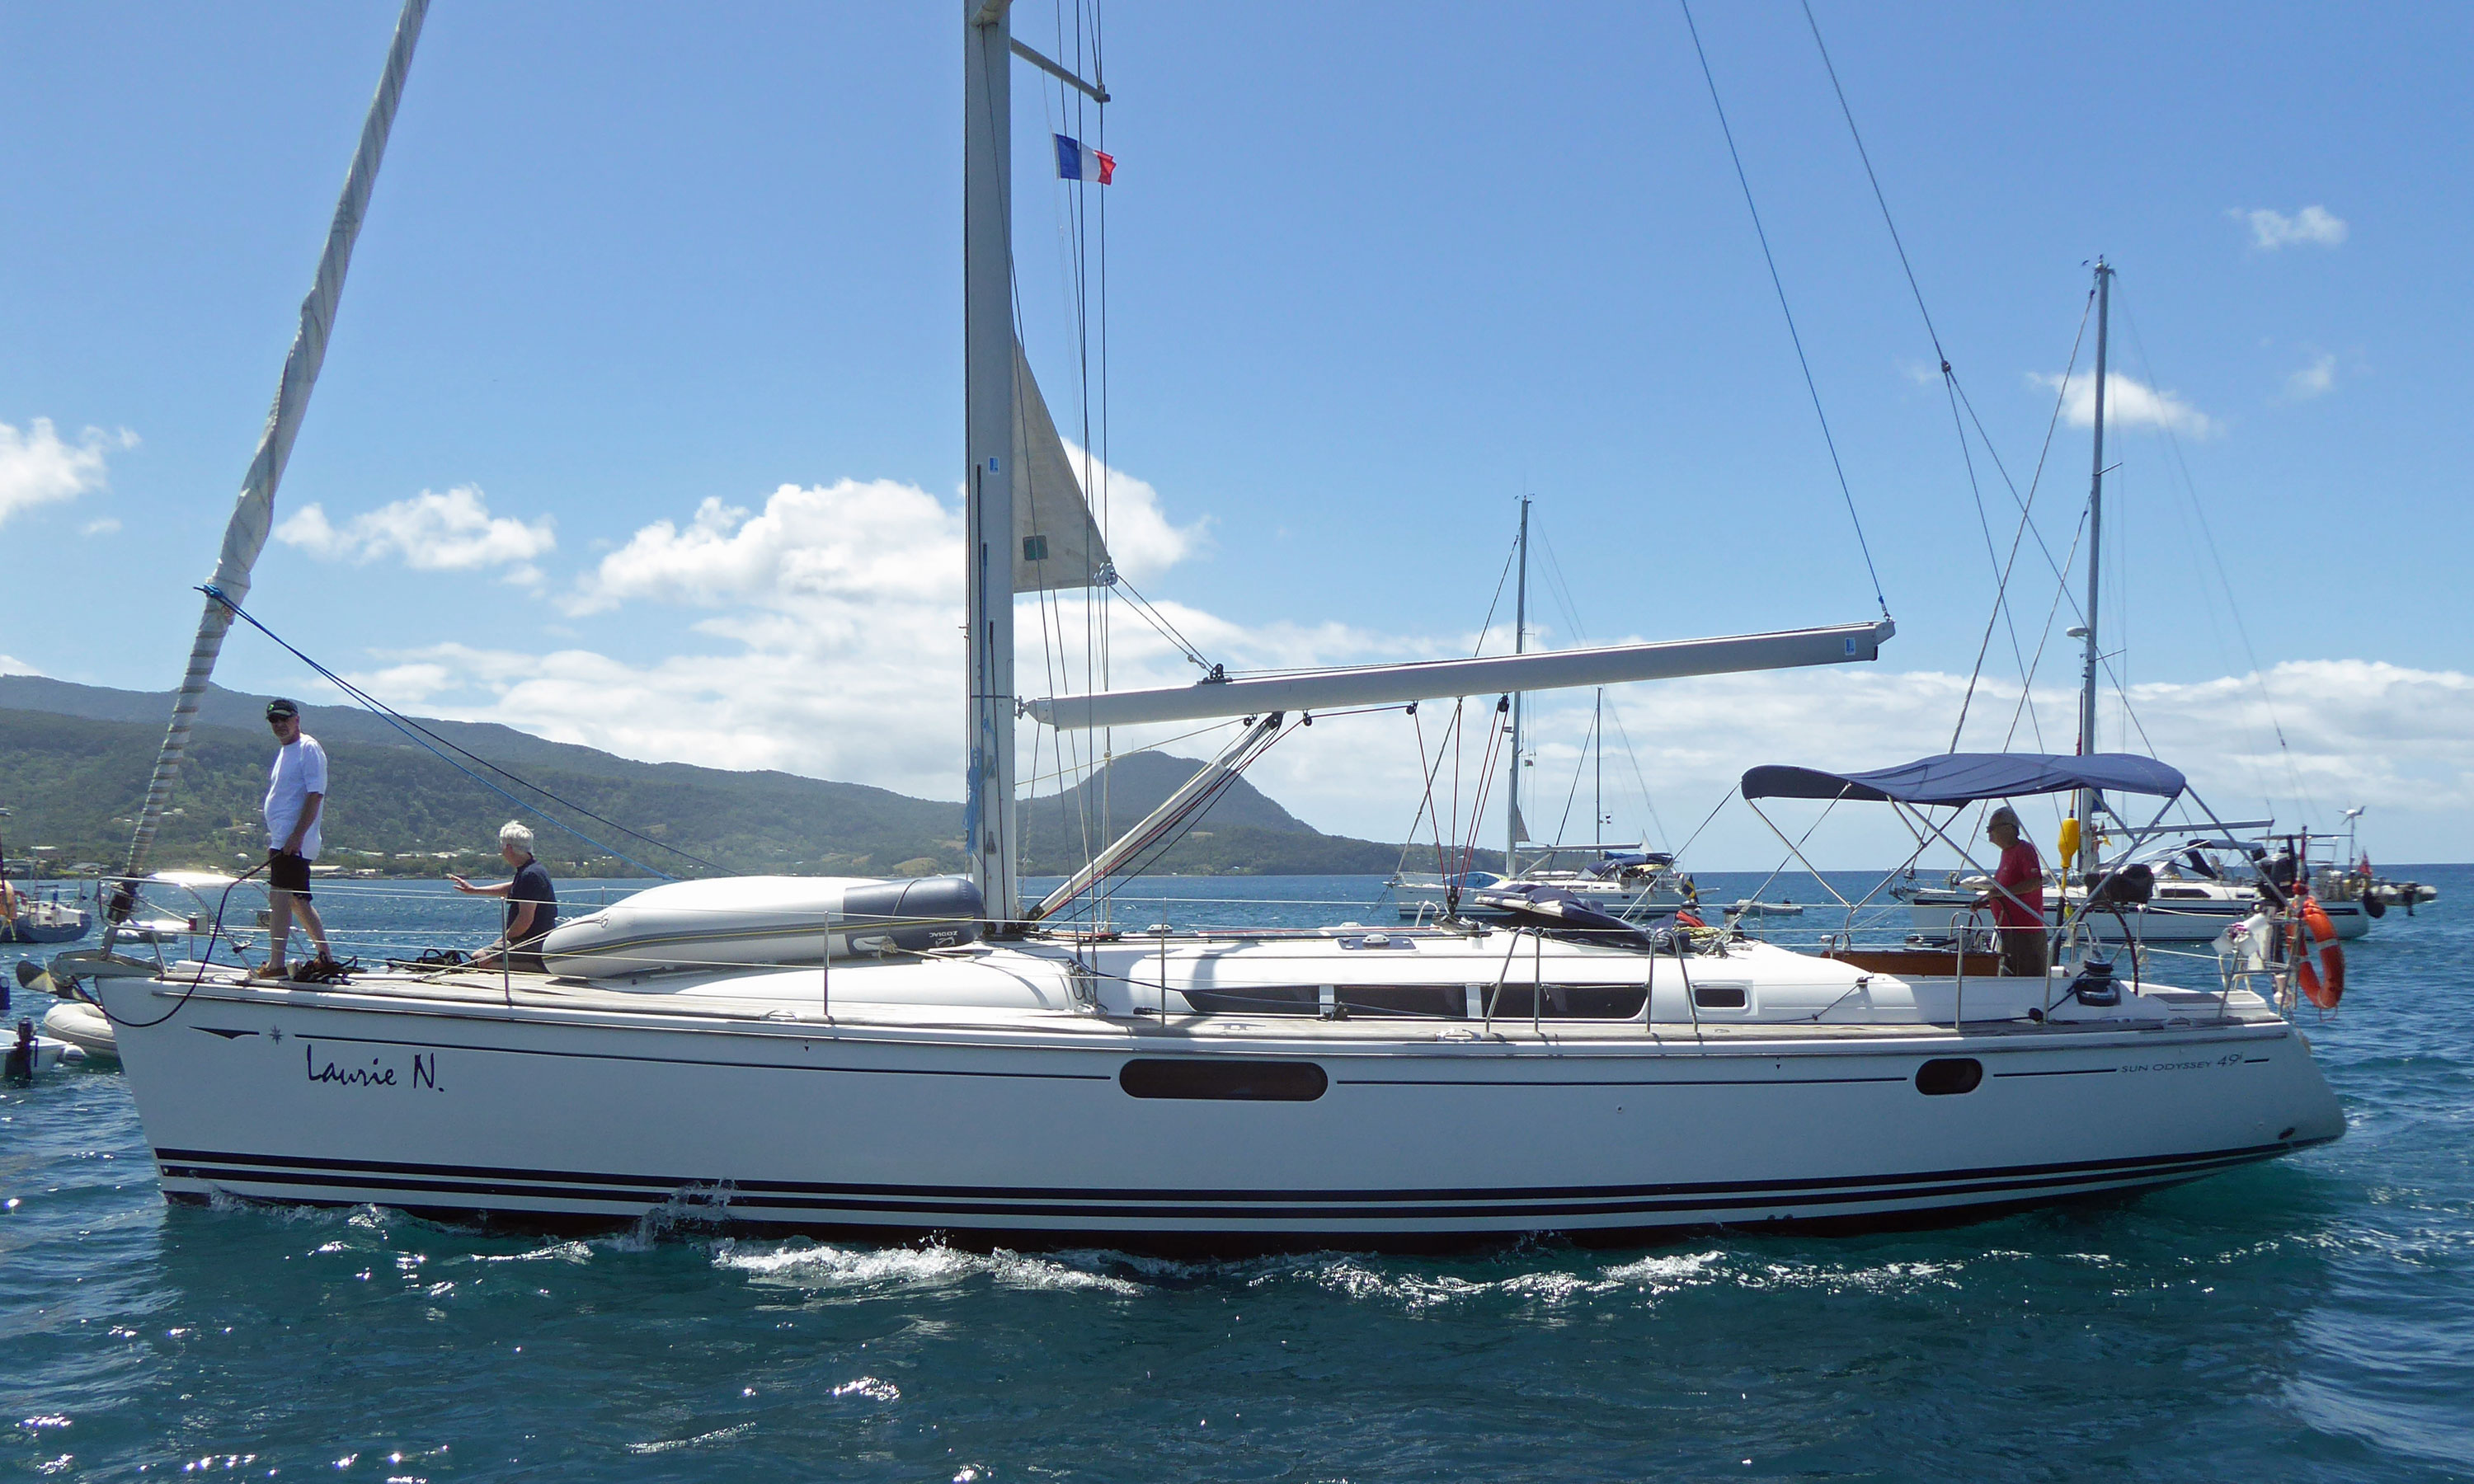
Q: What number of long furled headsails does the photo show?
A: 1